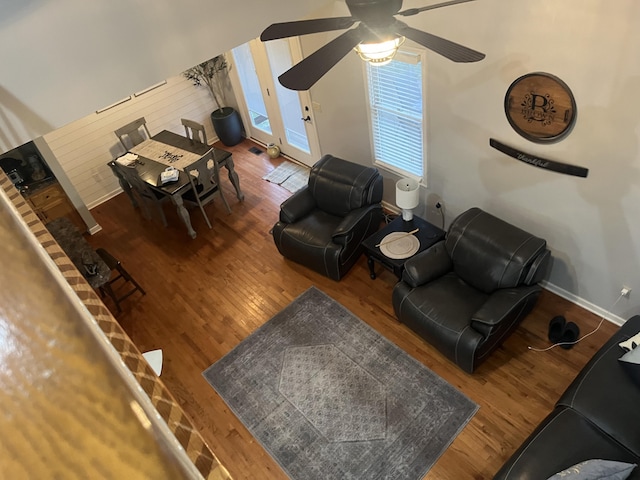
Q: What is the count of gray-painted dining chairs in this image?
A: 4